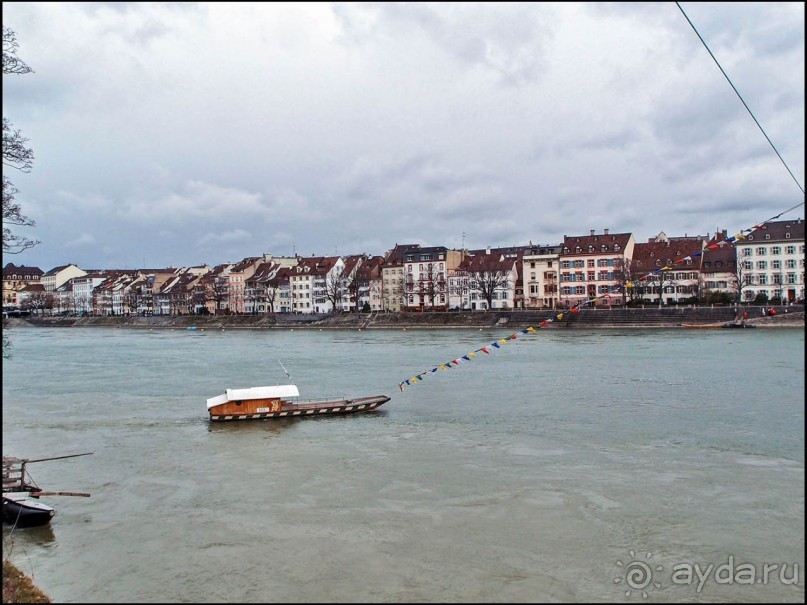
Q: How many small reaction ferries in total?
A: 1